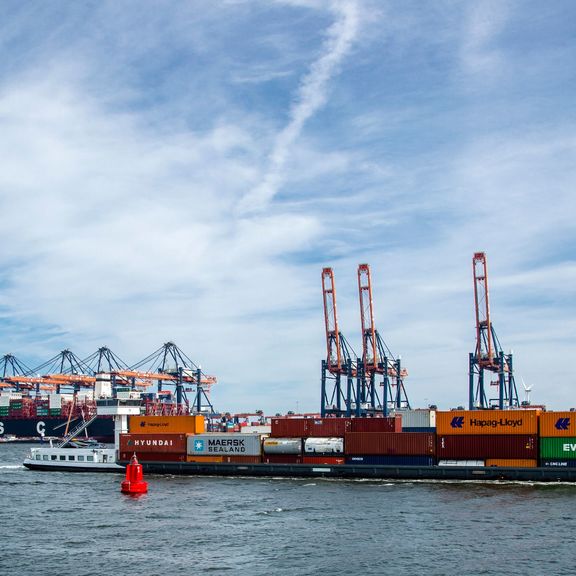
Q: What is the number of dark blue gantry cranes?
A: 7